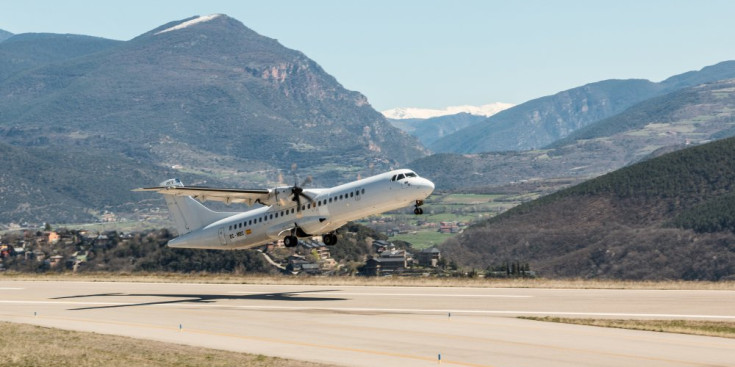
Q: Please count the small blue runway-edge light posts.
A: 4